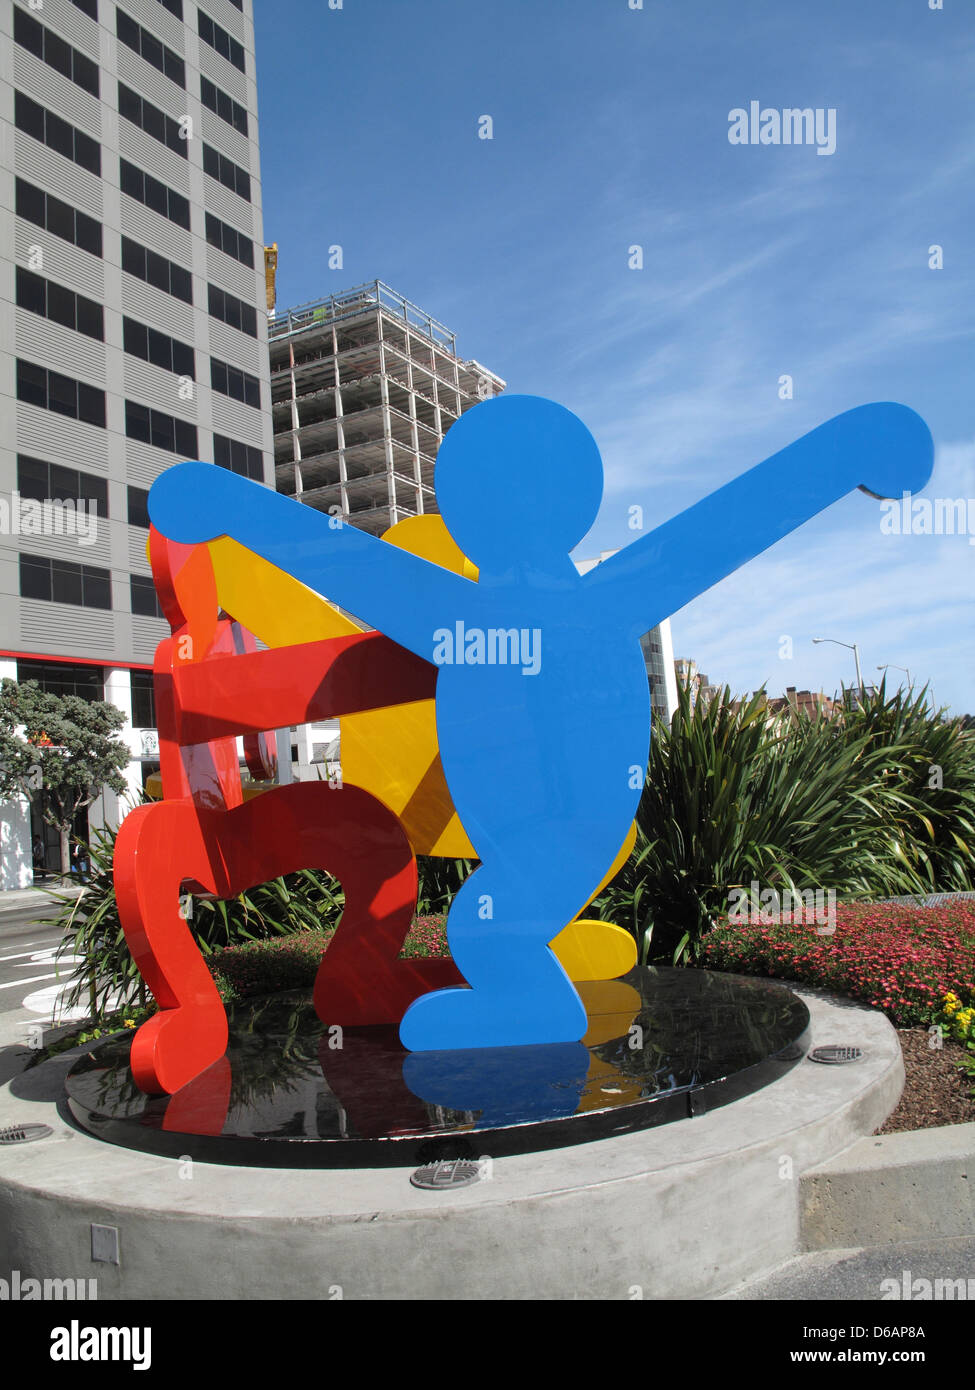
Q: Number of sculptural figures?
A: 3